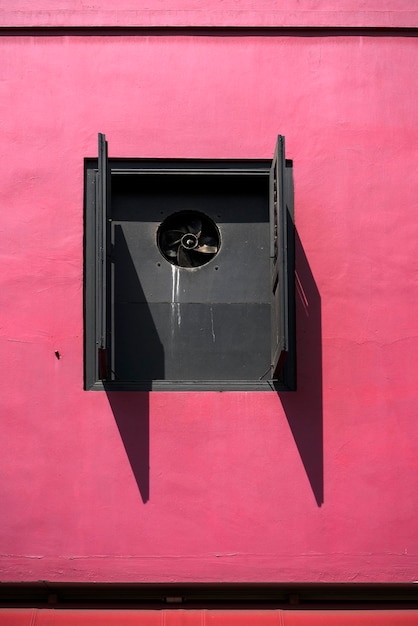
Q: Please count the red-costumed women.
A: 0